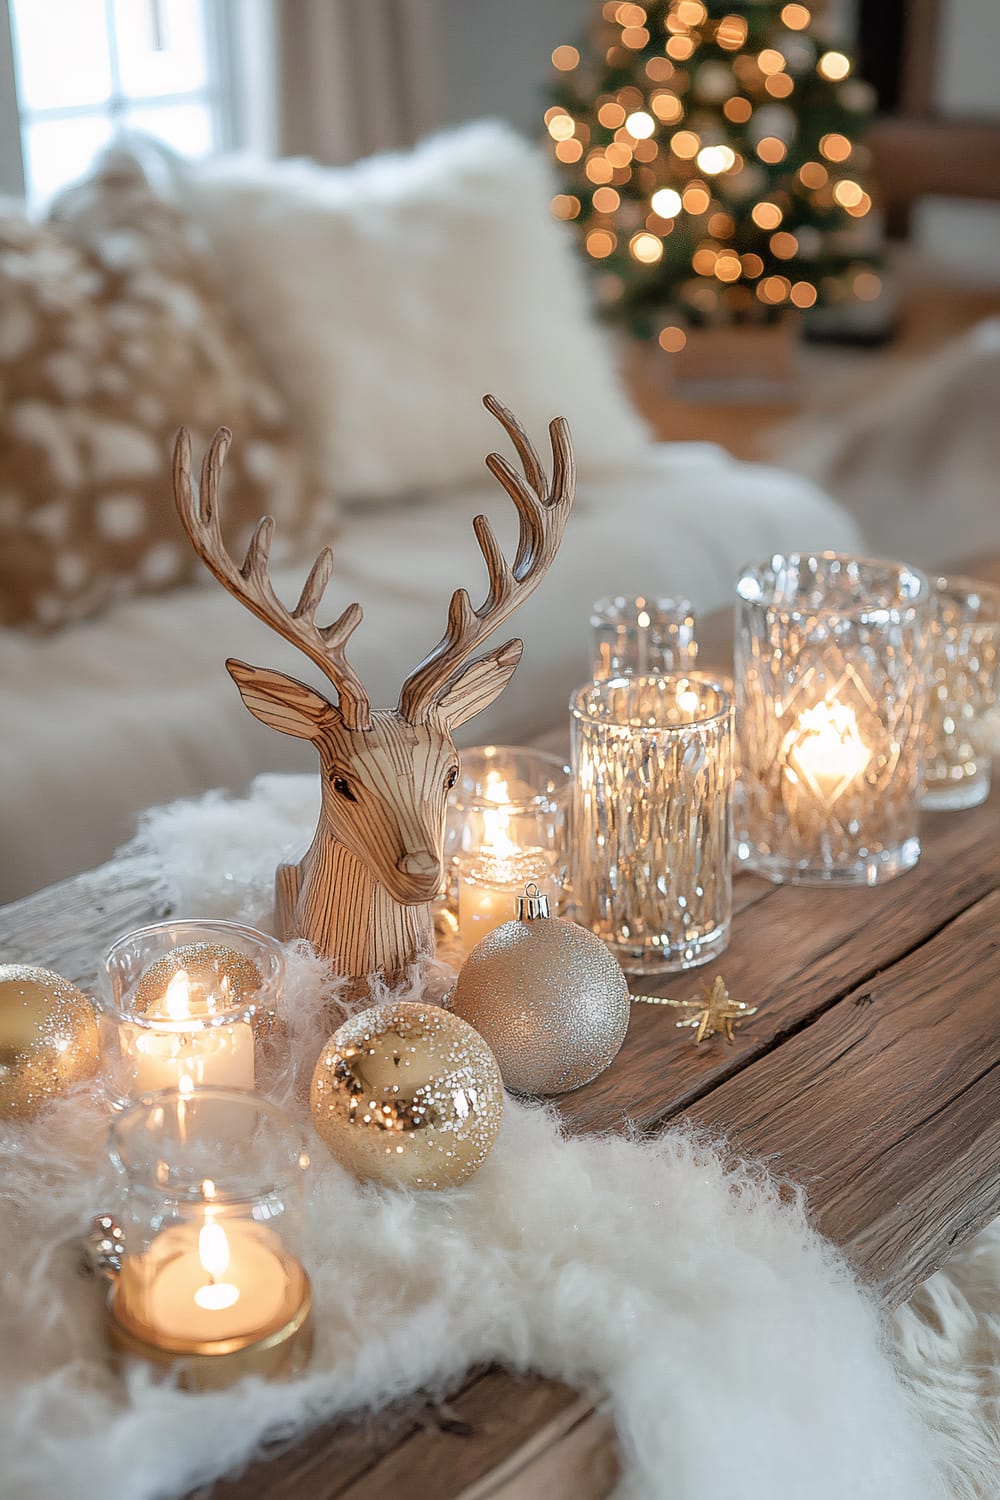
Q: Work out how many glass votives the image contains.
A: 7